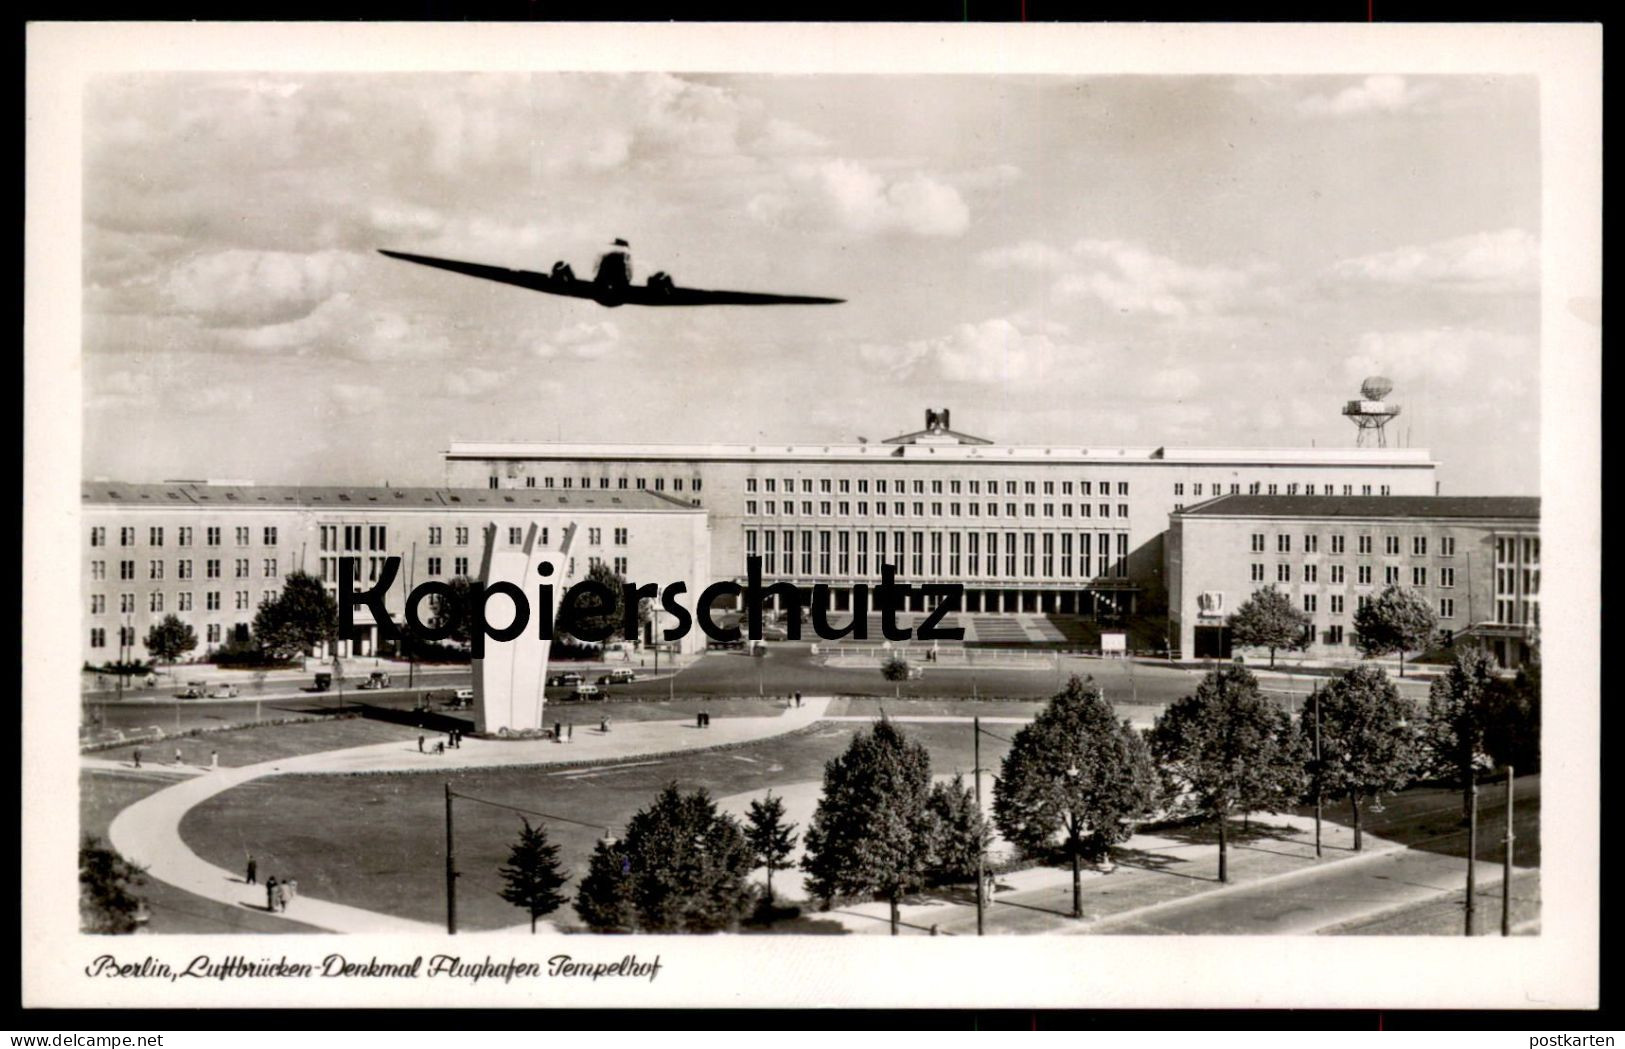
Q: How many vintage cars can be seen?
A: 8